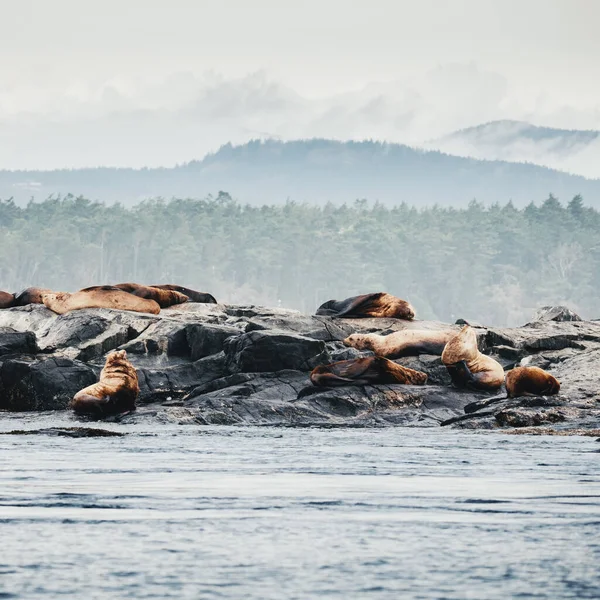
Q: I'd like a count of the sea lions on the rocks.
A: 11